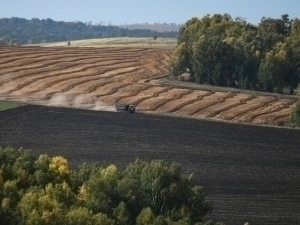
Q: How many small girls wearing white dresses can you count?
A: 0